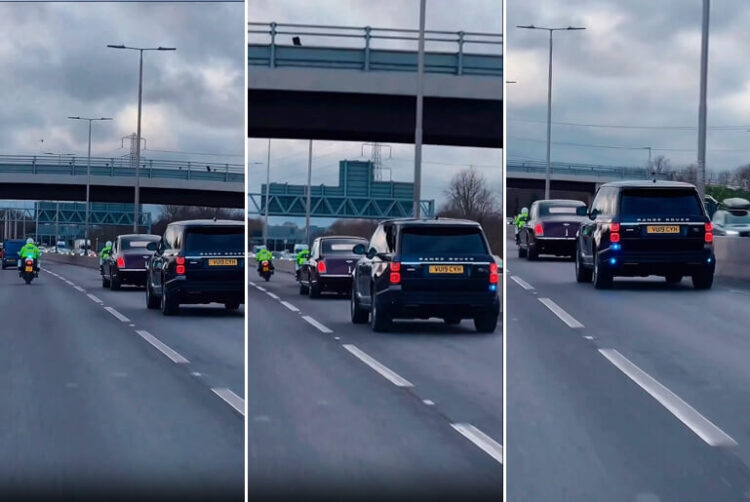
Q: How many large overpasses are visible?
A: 3